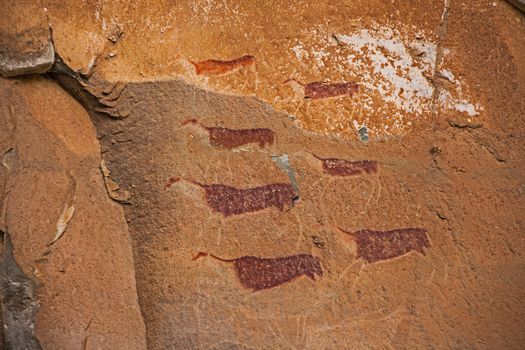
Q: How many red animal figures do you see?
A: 7